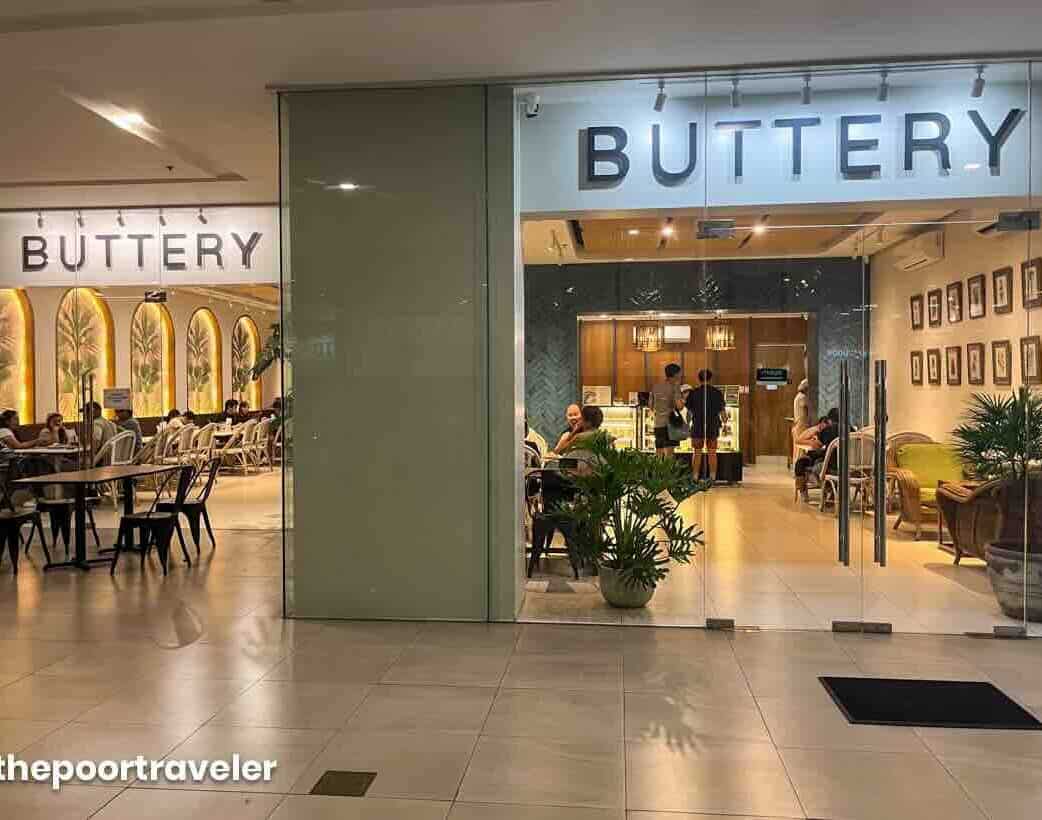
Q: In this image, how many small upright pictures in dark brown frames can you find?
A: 12